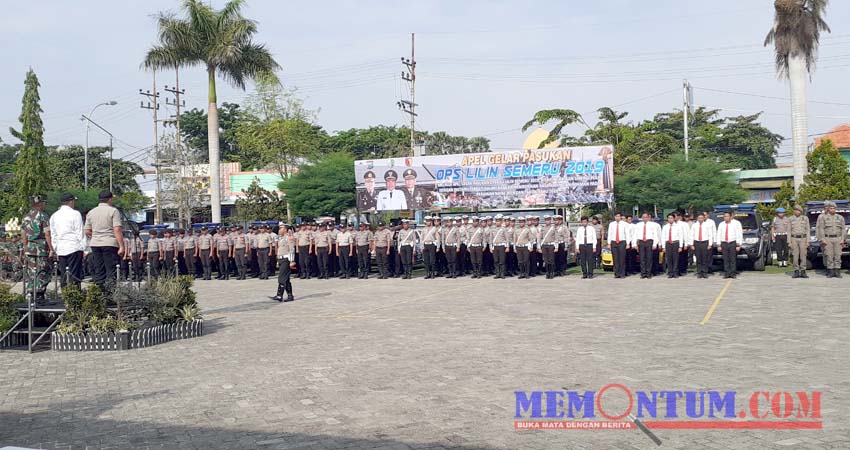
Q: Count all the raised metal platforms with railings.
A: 1